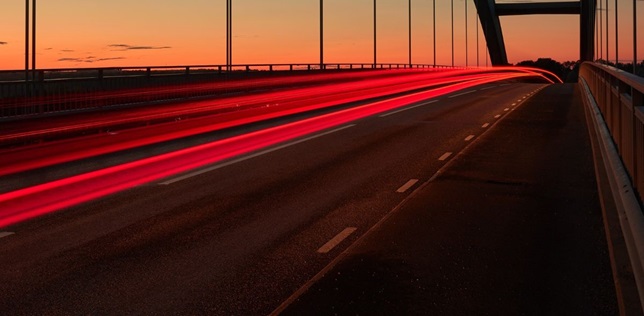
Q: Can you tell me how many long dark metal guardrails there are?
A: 2